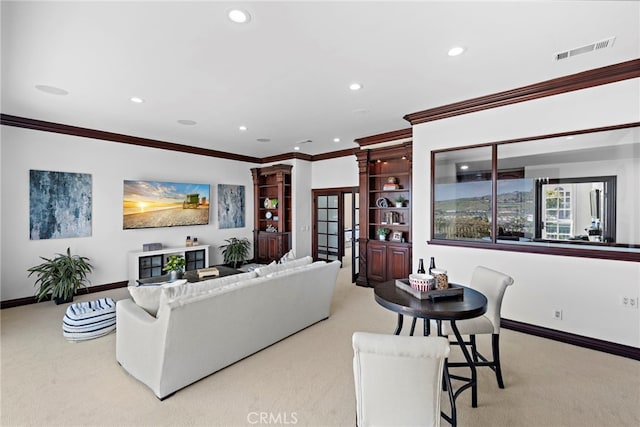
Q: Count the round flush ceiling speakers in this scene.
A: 3